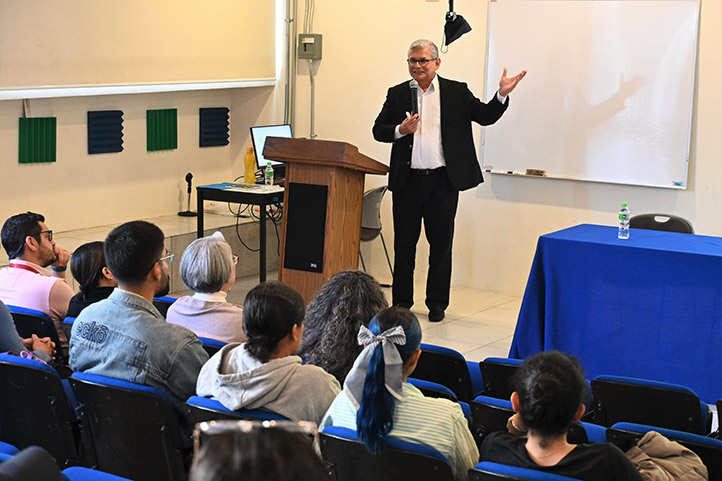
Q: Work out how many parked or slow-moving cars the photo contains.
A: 0